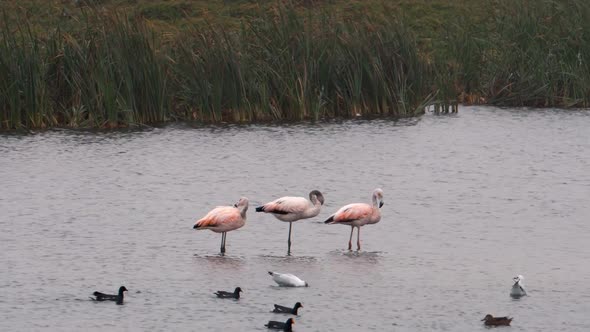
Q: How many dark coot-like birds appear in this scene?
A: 4